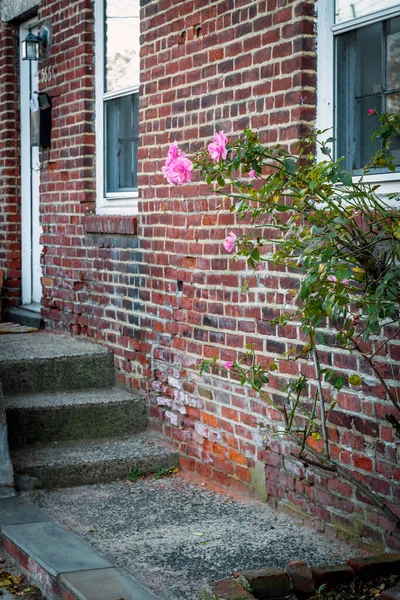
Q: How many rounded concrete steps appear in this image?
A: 3